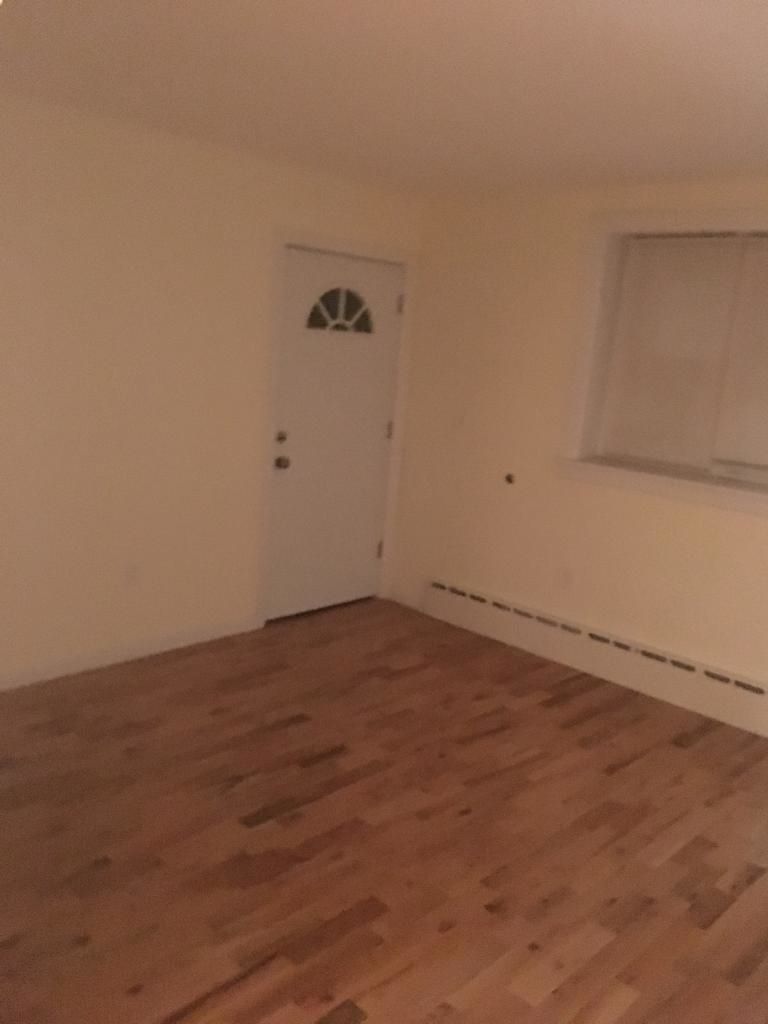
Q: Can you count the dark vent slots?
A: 13